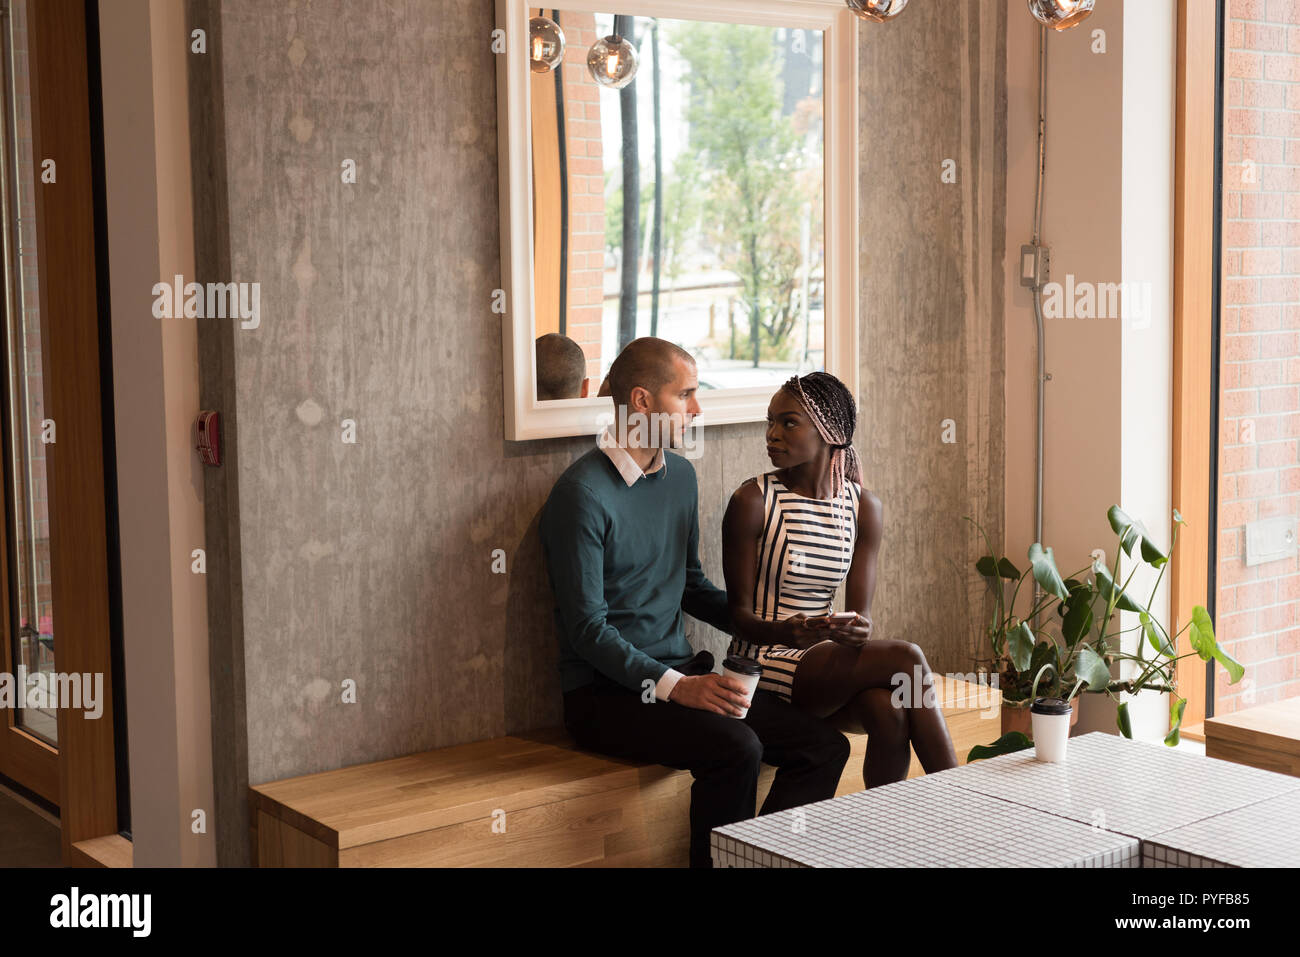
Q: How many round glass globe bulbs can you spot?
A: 4